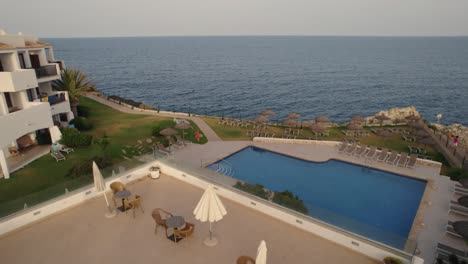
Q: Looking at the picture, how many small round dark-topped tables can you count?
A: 2